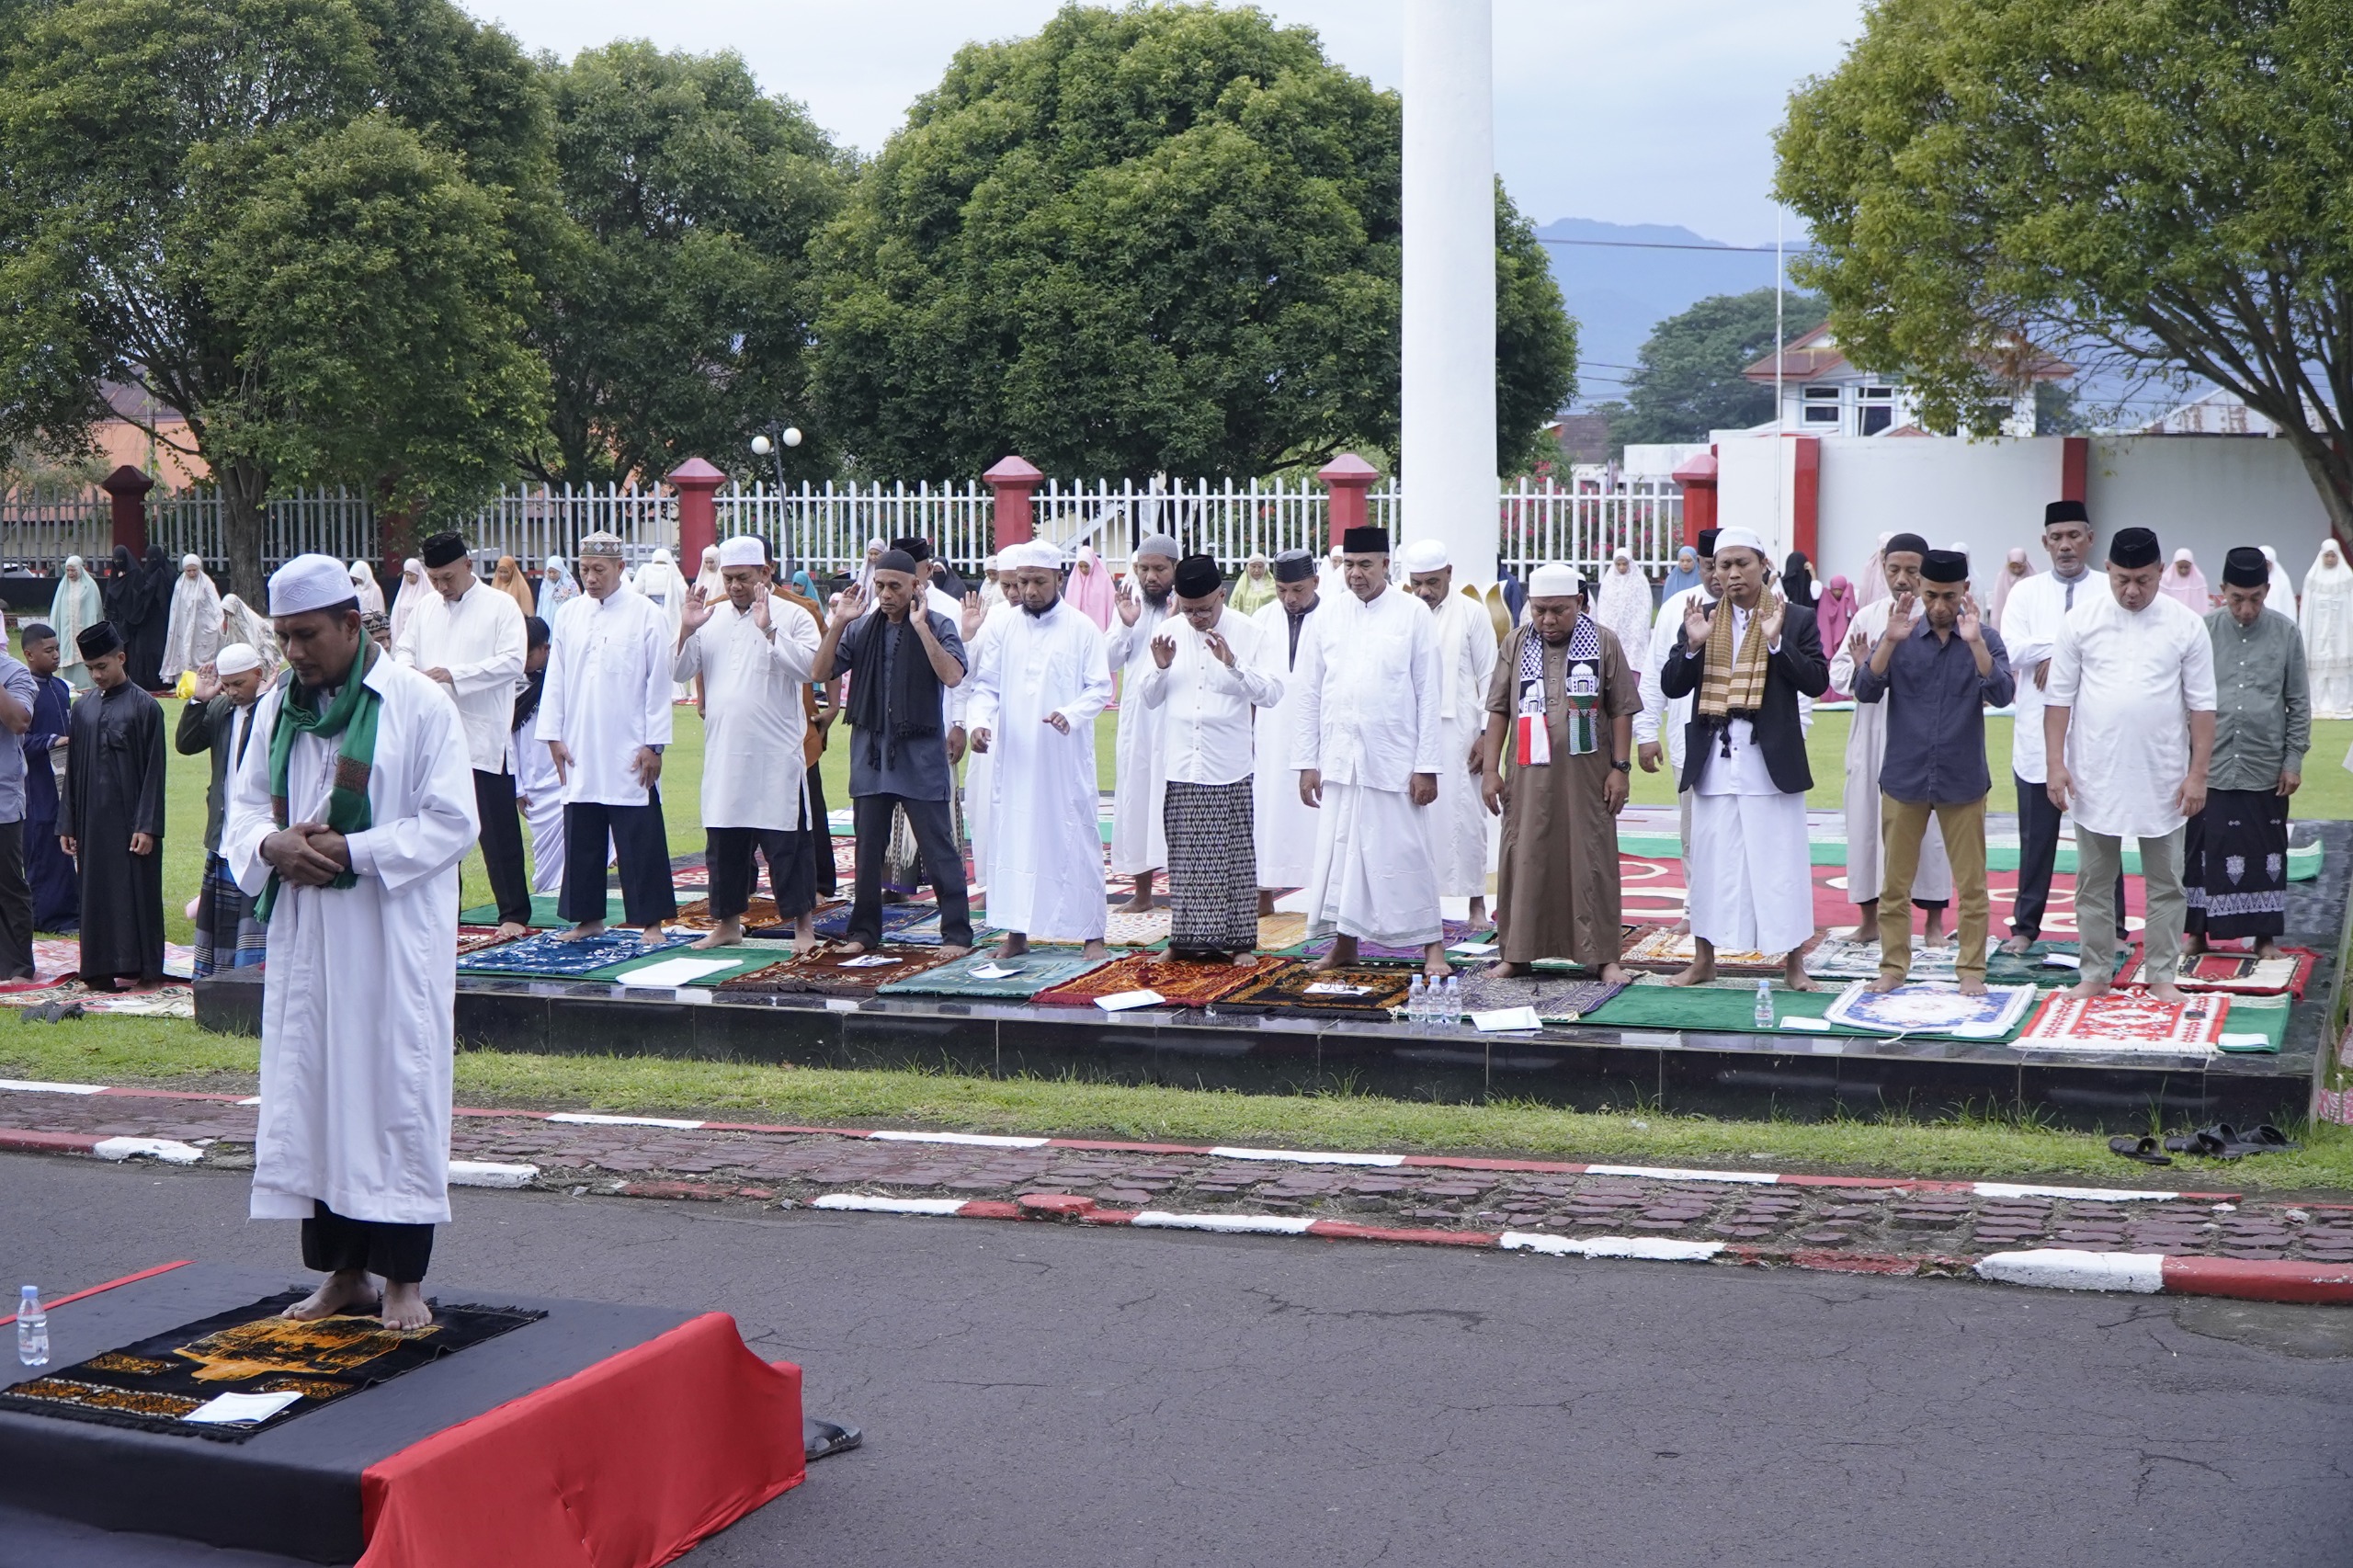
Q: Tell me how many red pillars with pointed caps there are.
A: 5